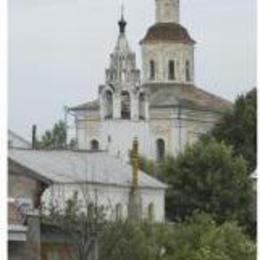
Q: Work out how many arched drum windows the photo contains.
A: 3